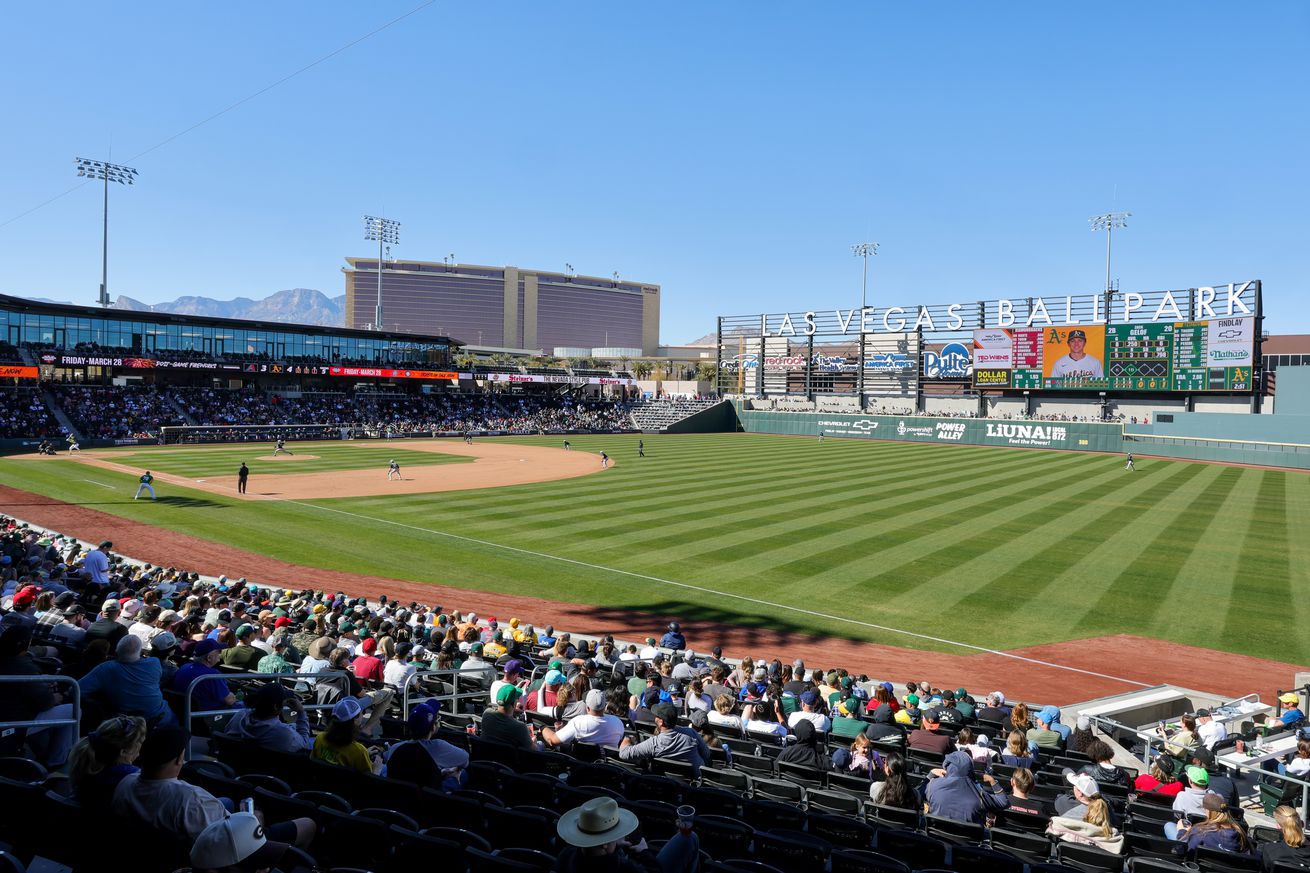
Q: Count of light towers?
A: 4